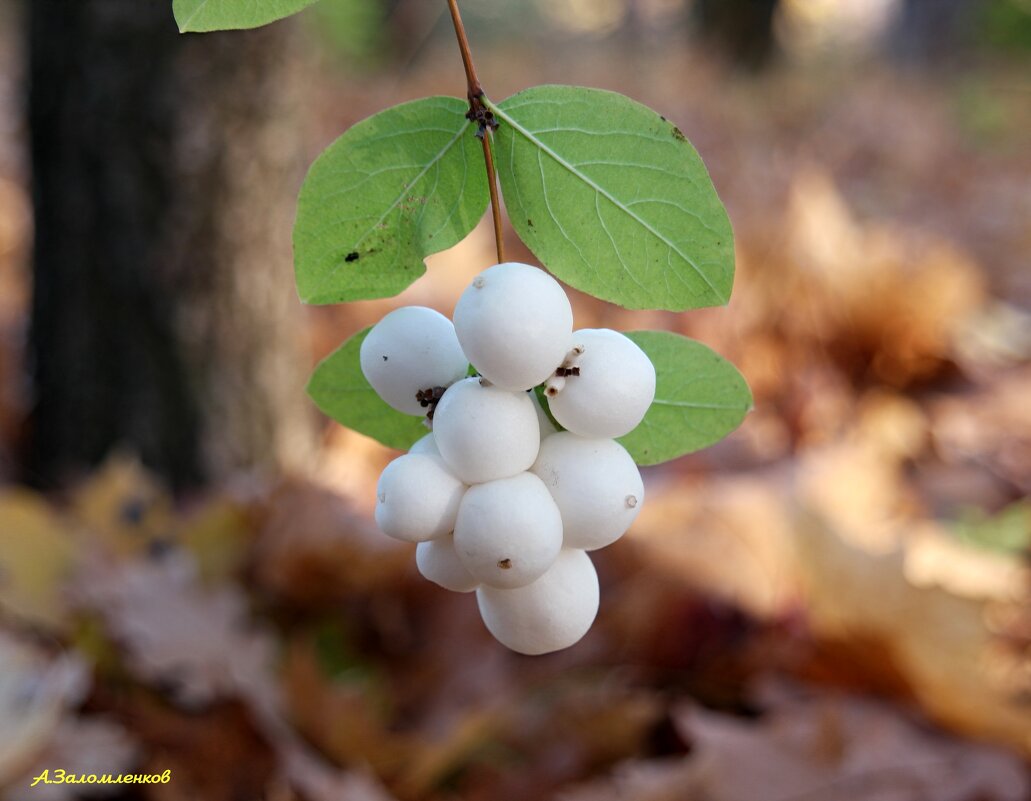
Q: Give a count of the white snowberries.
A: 11